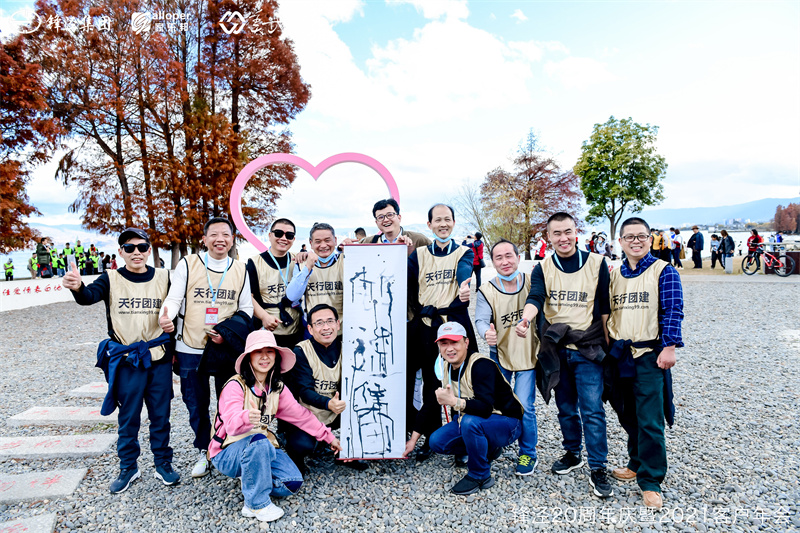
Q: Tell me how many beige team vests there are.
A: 11